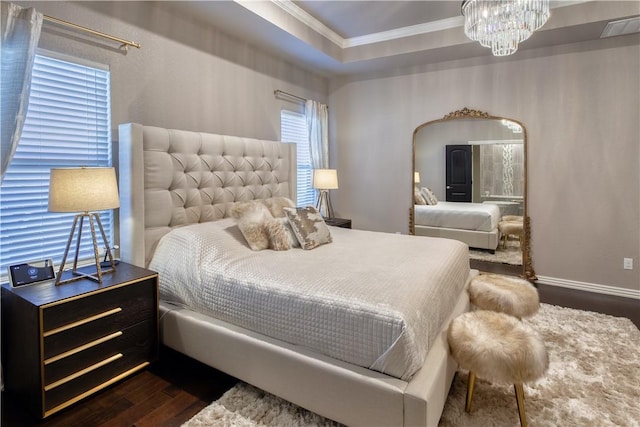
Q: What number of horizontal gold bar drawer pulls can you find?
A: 3